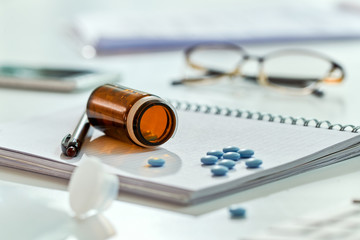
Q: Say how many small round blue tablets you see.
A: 10